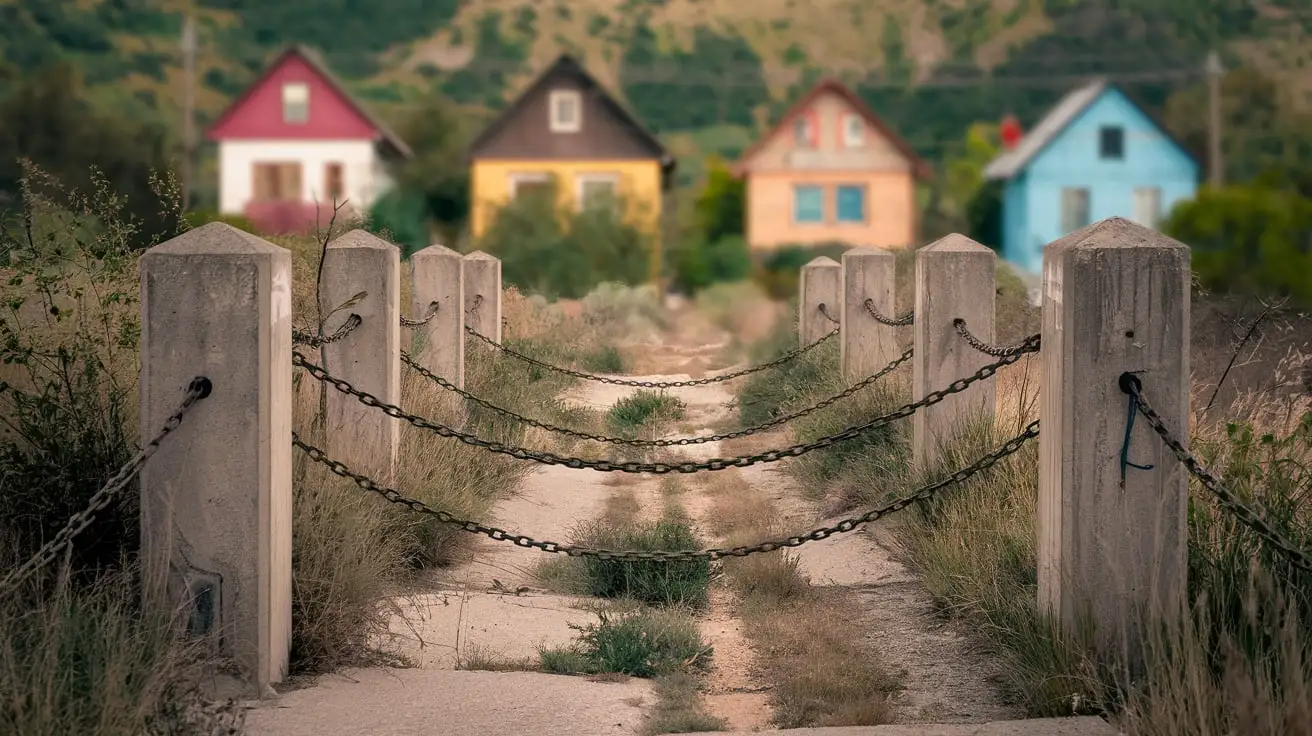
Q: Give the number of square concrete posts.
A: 8